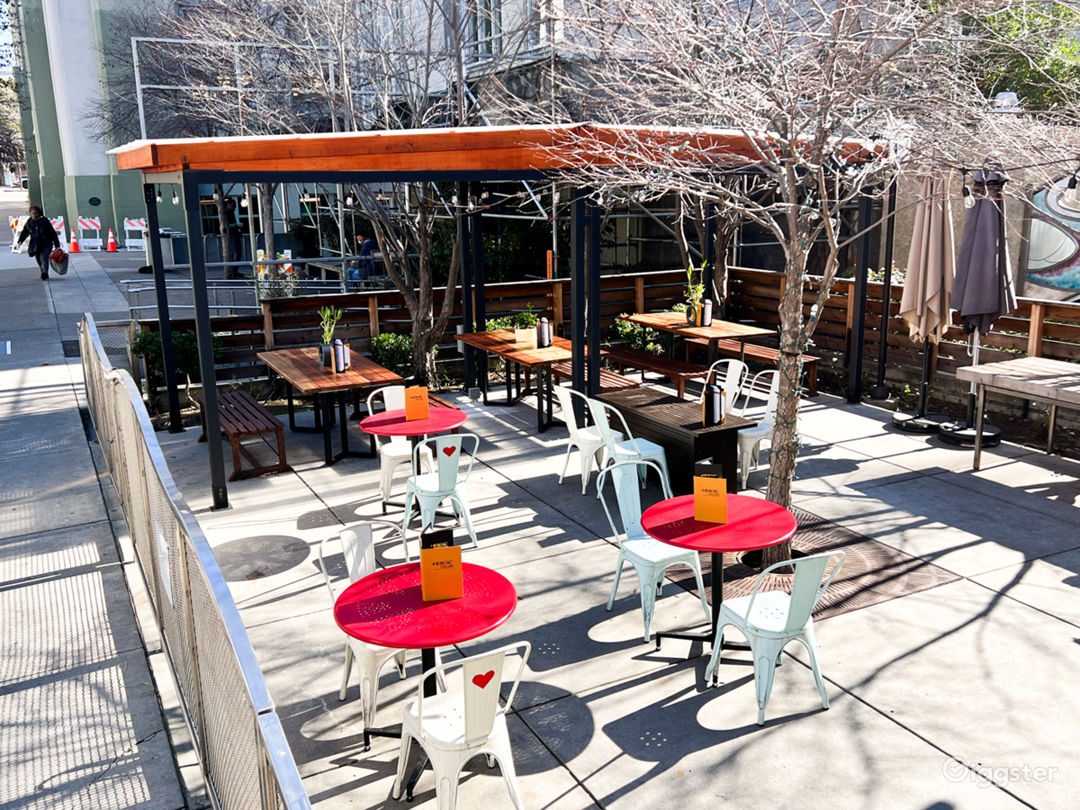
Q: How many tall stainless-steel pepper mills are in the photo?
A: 0